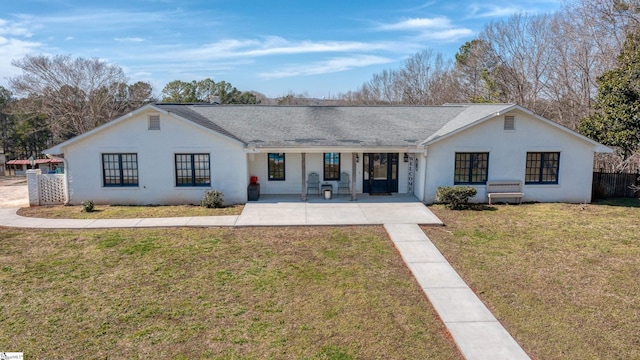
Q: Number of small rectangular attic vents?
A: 2